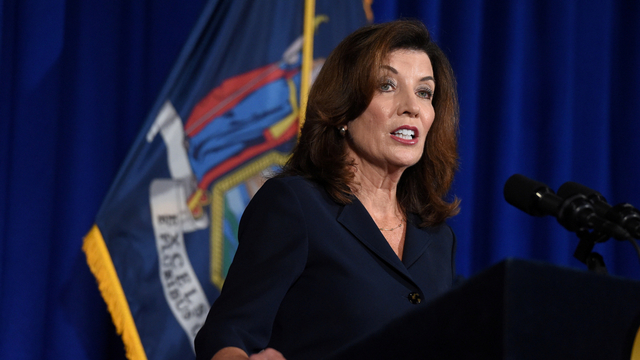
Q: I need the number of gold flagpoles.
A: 1